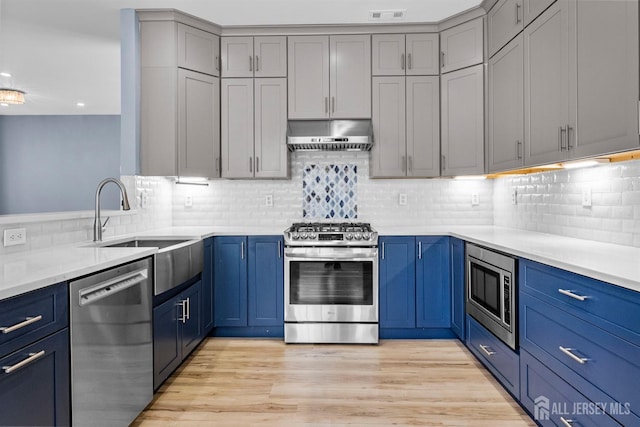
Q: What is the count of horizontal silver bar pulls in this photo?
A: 6